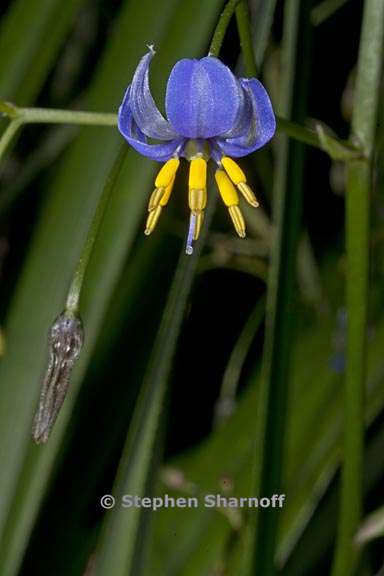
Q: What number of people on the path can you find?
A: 0